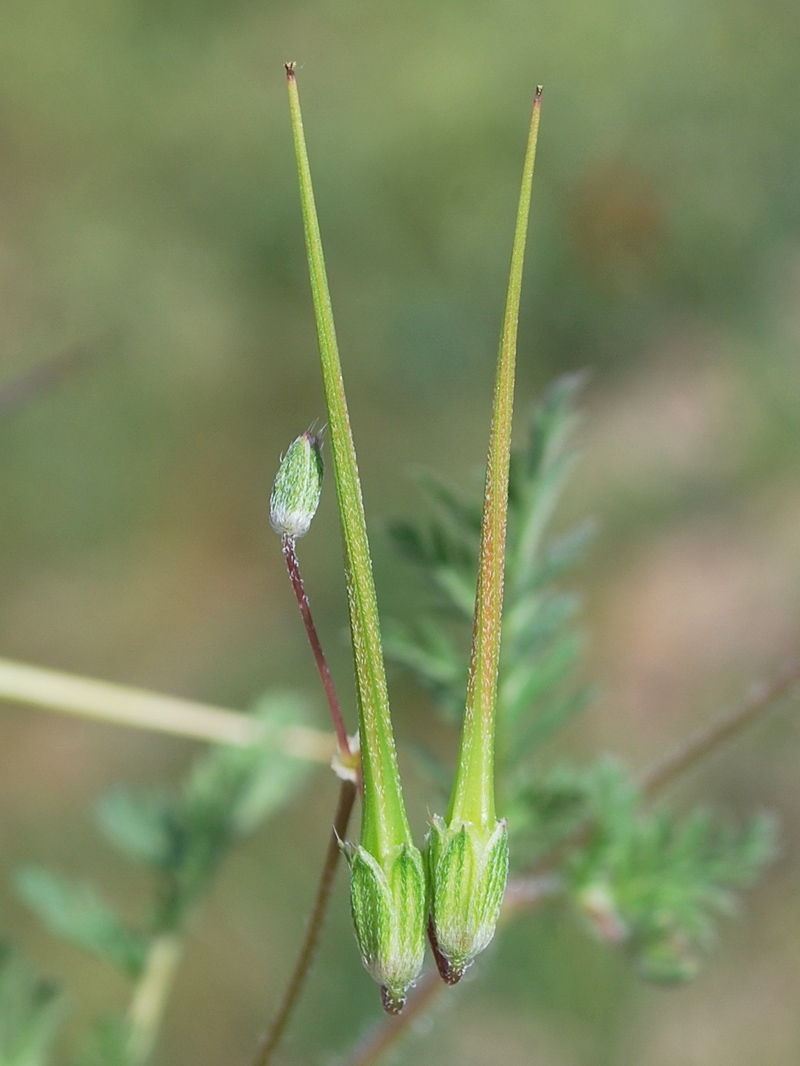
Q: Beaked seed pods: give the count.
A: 2